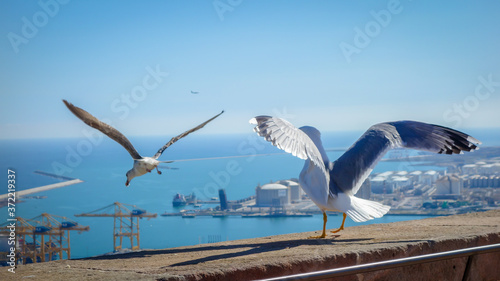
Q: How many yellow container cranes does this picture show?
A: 3